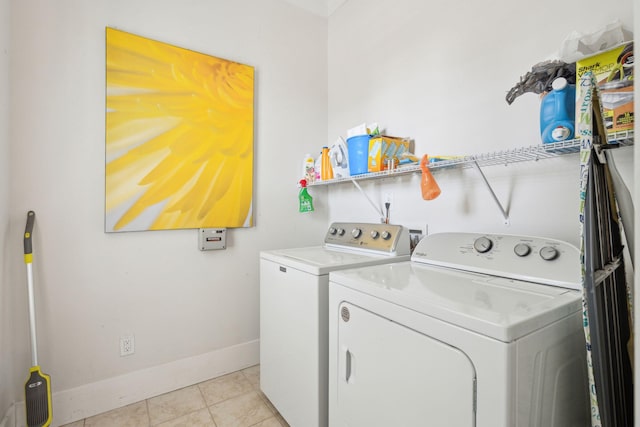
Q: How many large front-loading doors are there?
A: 1